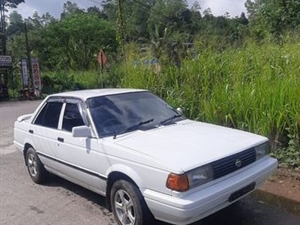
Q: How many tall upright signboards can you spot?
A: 2